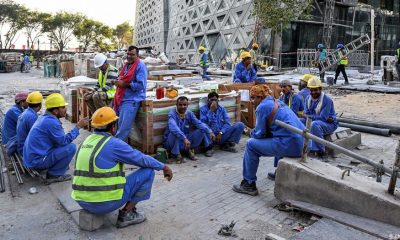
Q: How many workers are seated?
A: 12